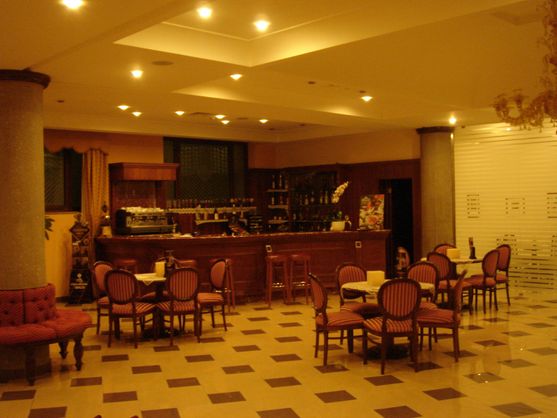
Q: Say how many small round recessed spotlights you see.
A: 13